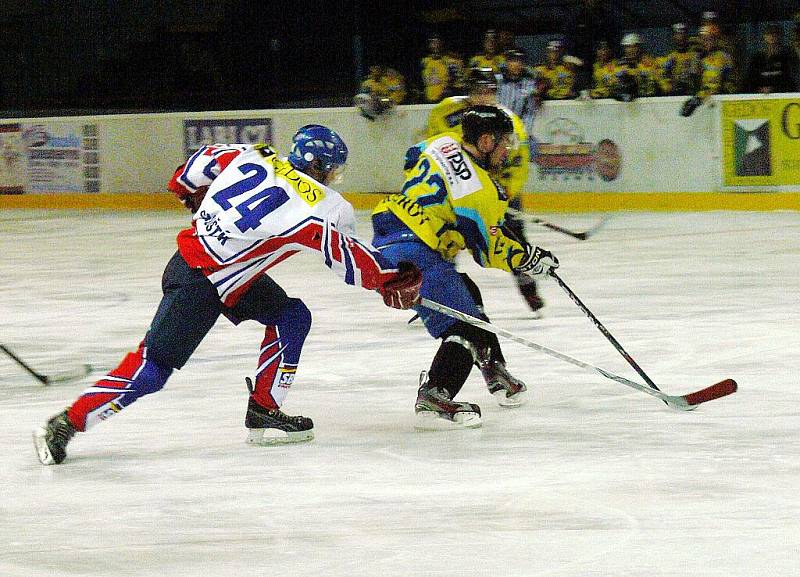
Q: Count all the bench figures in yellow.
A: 8